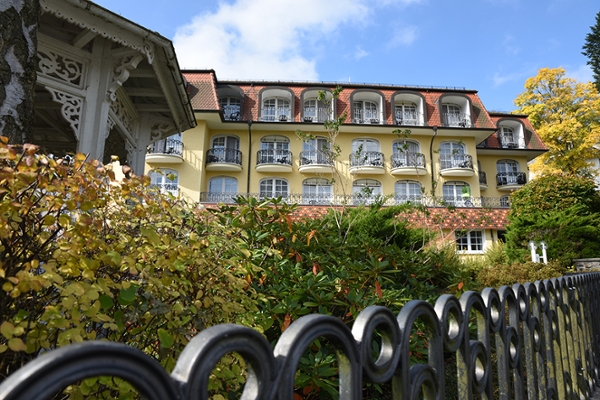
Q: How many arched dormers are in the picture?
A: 7